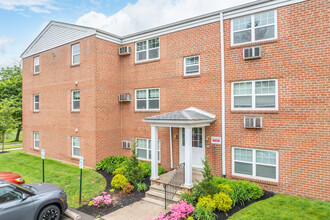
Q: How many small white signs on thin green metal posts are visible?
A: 2